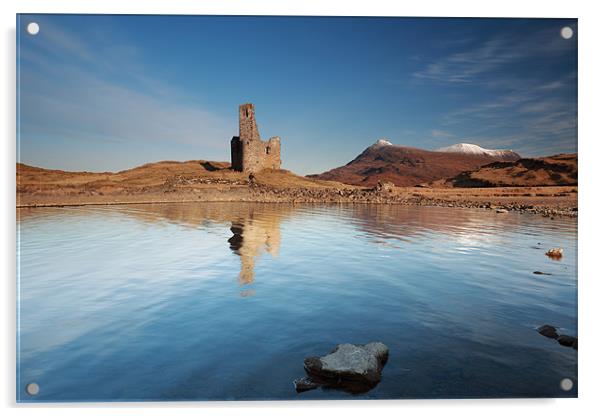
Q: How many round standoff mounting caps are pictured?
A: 4